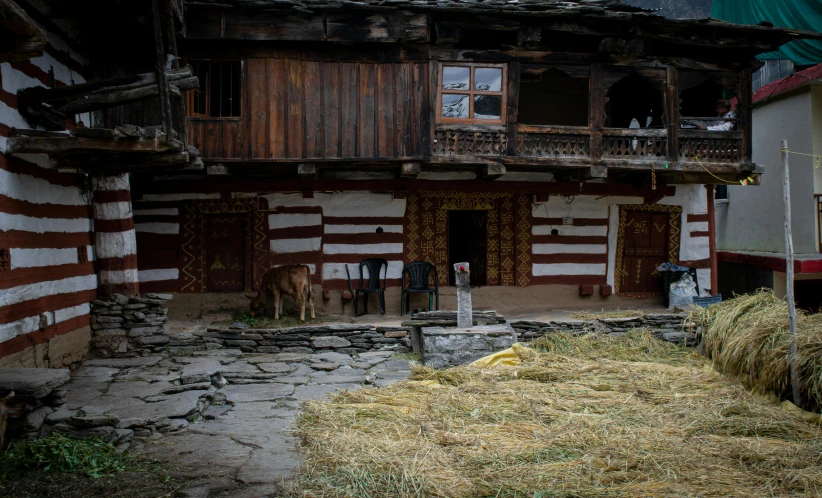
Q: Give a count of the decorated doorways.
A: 3